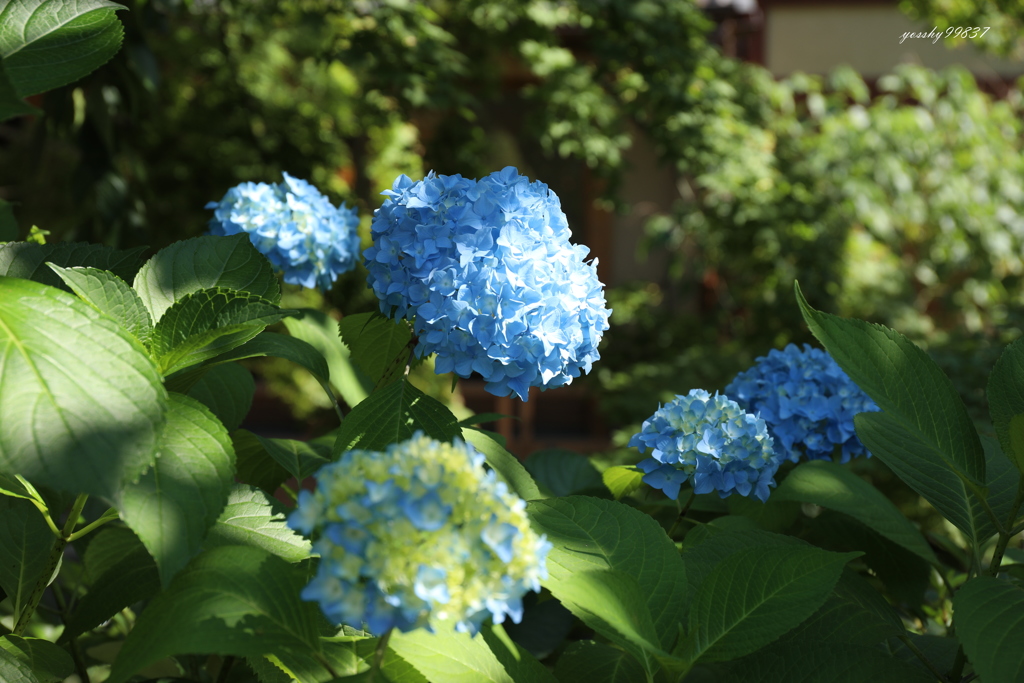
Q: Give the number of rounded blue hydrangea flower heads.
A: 5